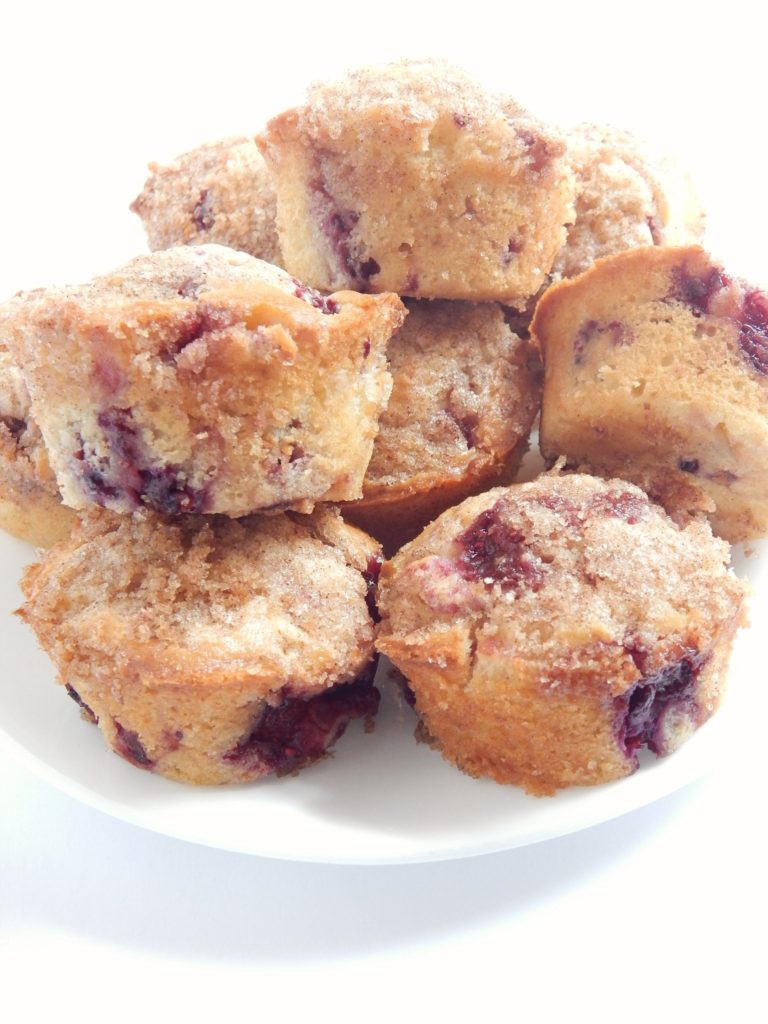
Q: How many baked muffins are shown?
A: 9